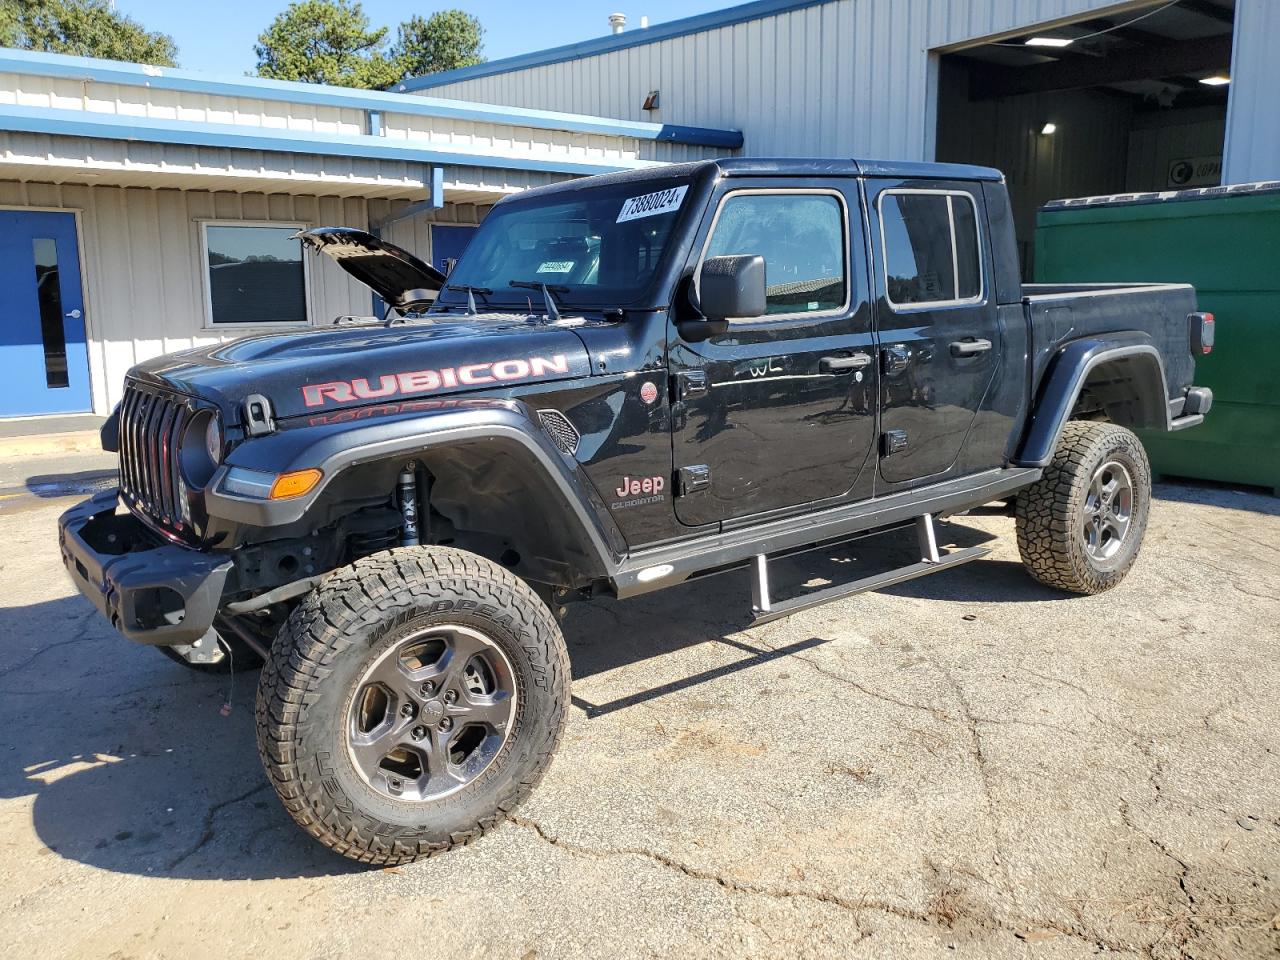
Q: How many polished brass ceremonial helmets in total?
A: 0